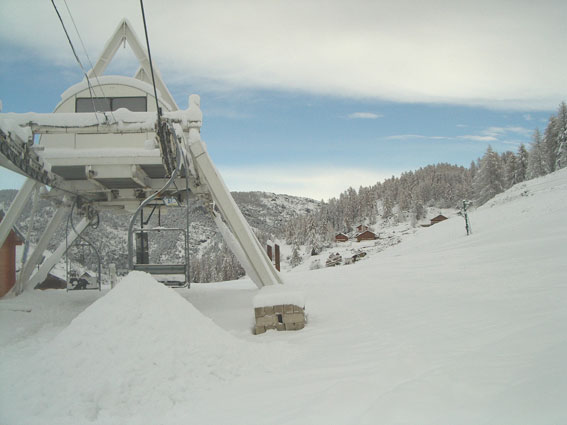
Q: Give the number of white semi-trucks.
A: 0